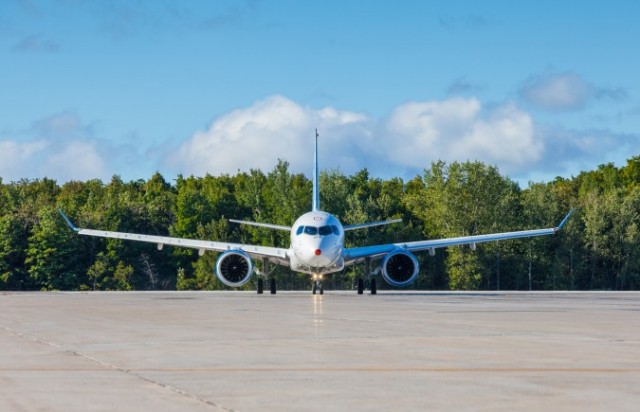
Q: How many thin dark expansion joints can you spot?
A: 1